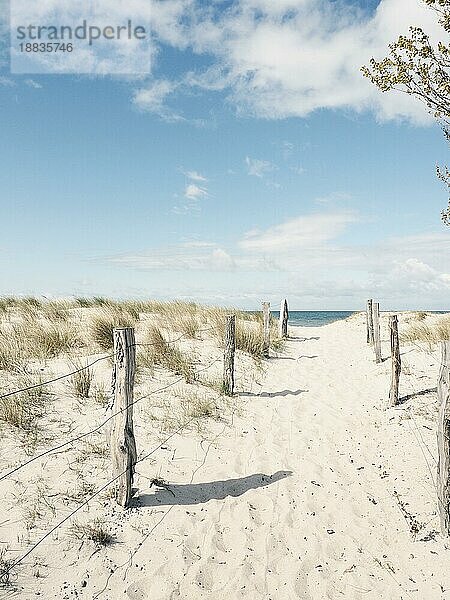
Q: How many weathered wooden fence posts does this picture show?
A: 8